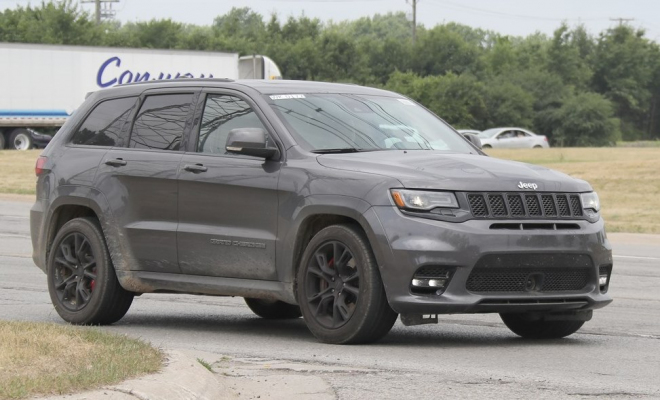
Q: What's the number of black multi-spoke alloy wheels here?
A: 2